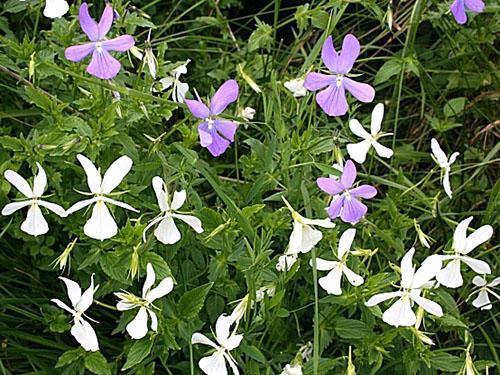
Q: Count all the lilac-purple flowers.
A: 5